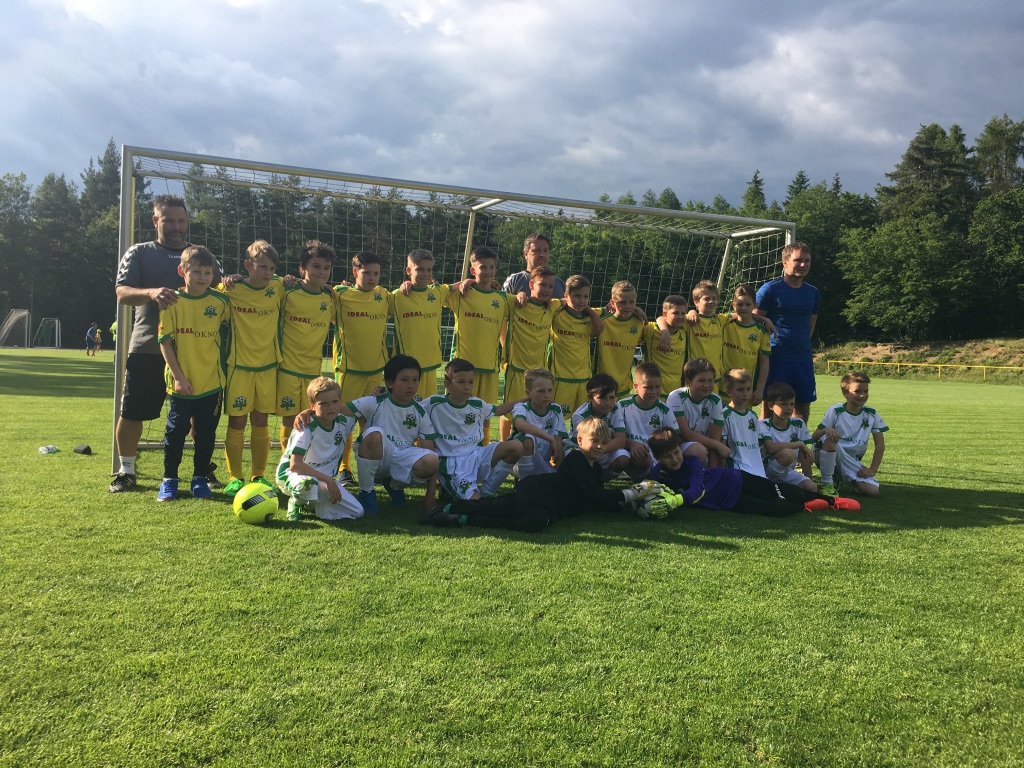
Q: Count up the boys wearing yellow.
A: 12